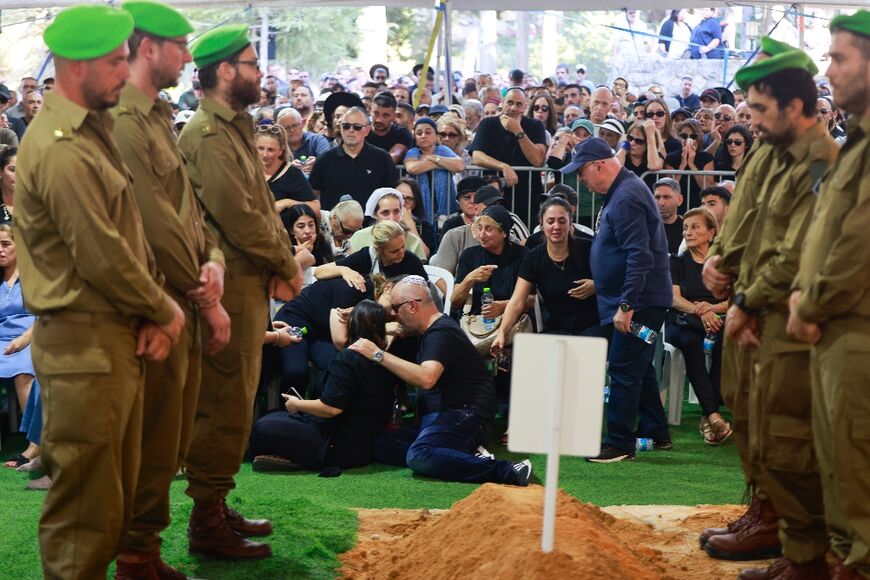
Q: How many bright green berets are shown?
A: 6